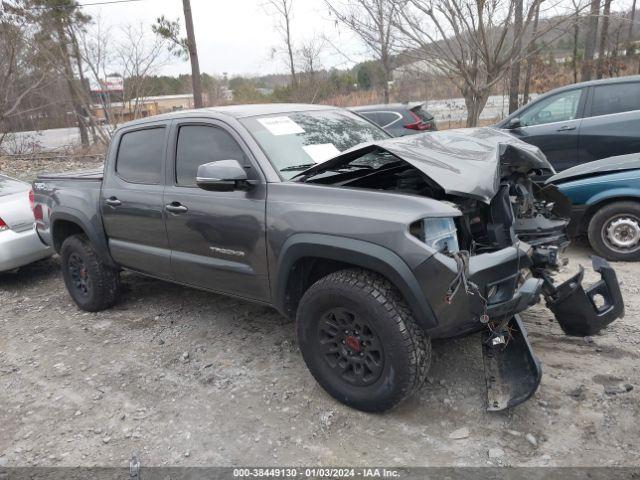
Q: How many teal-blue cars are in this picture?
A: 1